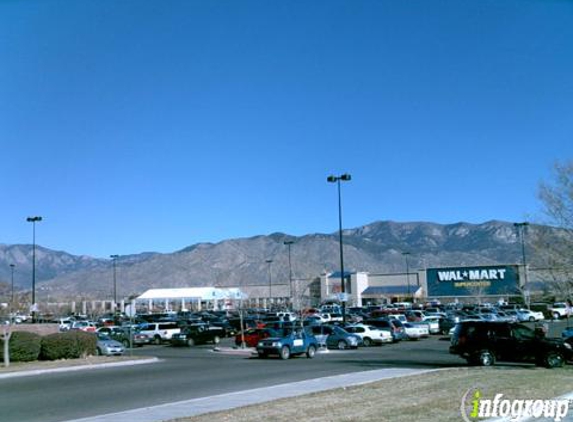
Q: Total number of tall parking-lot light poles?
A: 8